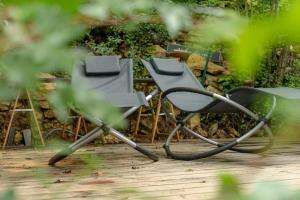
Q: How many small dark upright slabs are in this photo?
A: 2